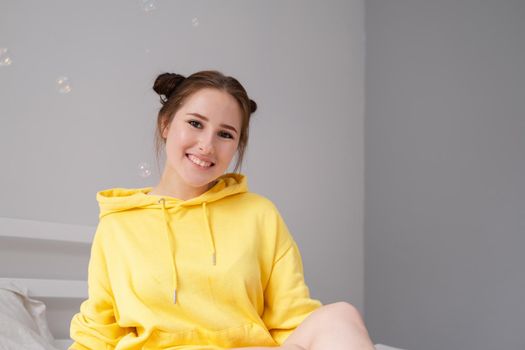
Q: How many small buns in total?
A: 2